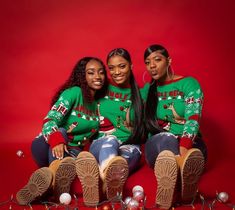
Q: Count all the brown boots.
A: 6